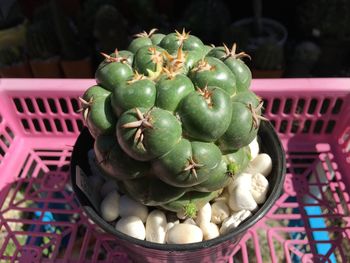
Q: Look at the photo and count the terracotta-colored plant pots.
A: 4